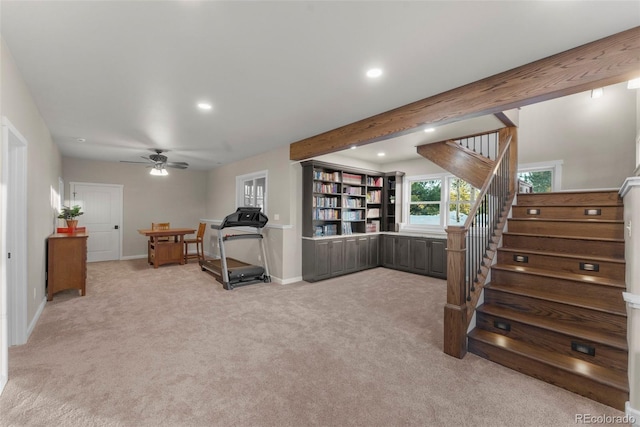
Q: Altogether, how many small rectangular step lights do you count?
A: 6